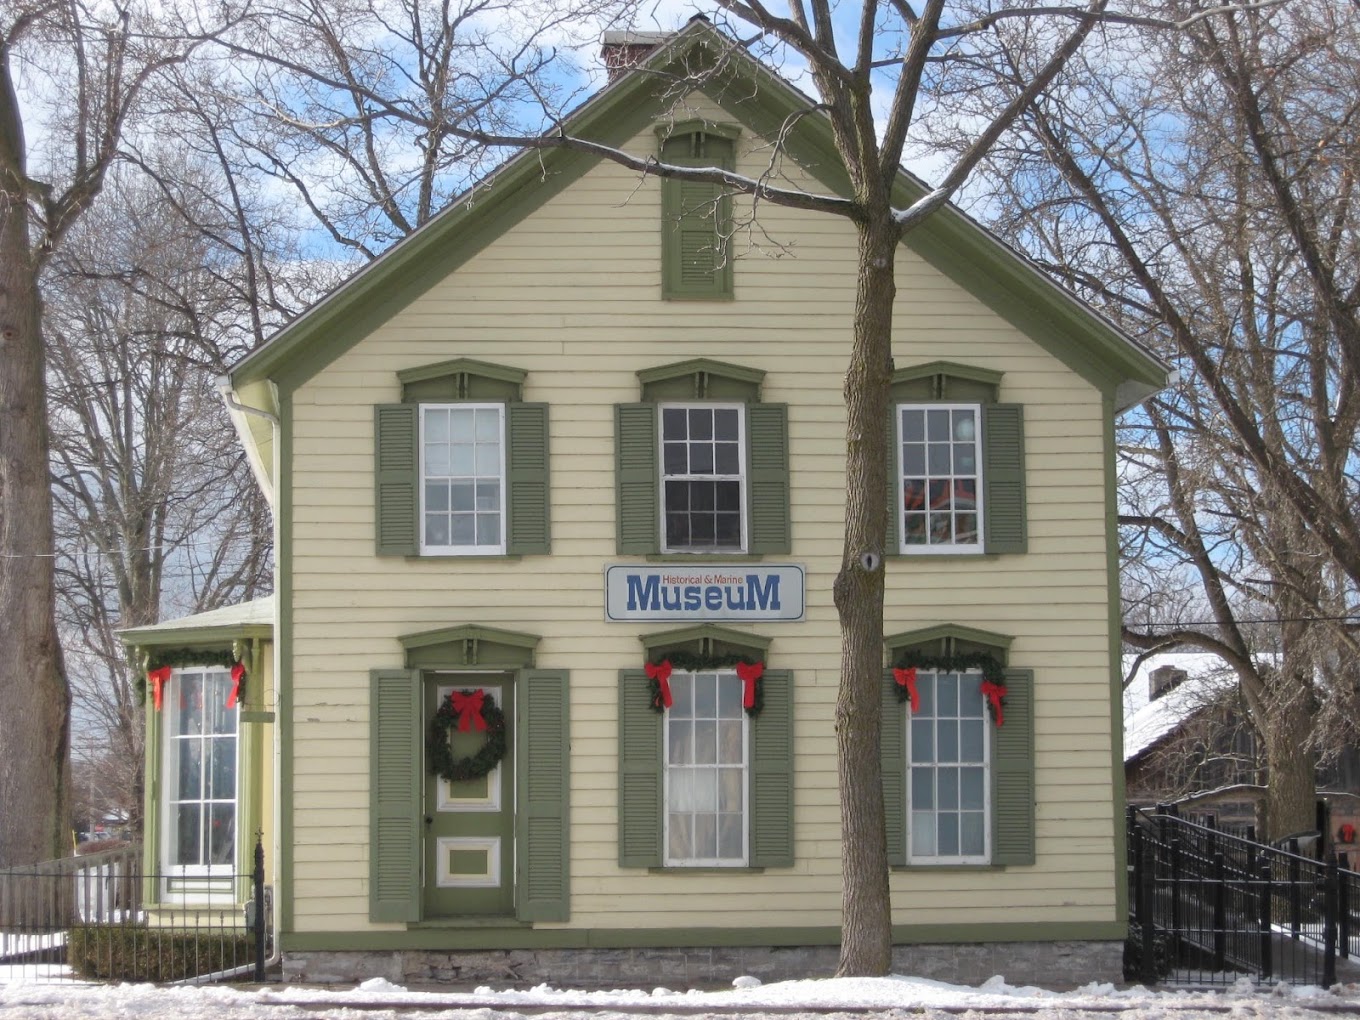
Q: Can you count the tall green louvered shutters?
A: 12